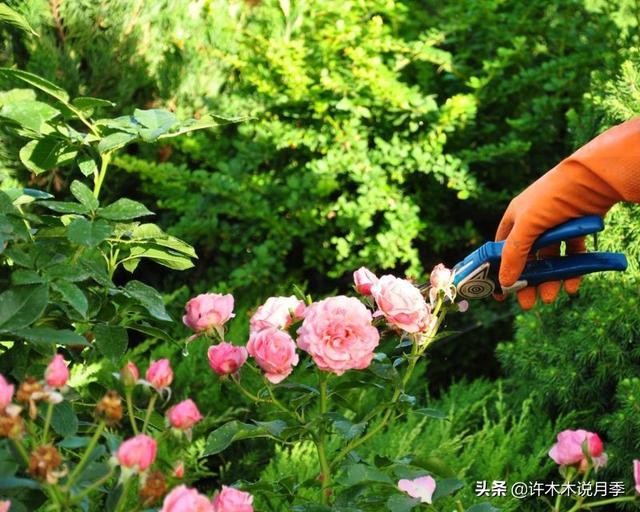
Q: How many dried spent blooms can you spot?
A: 5